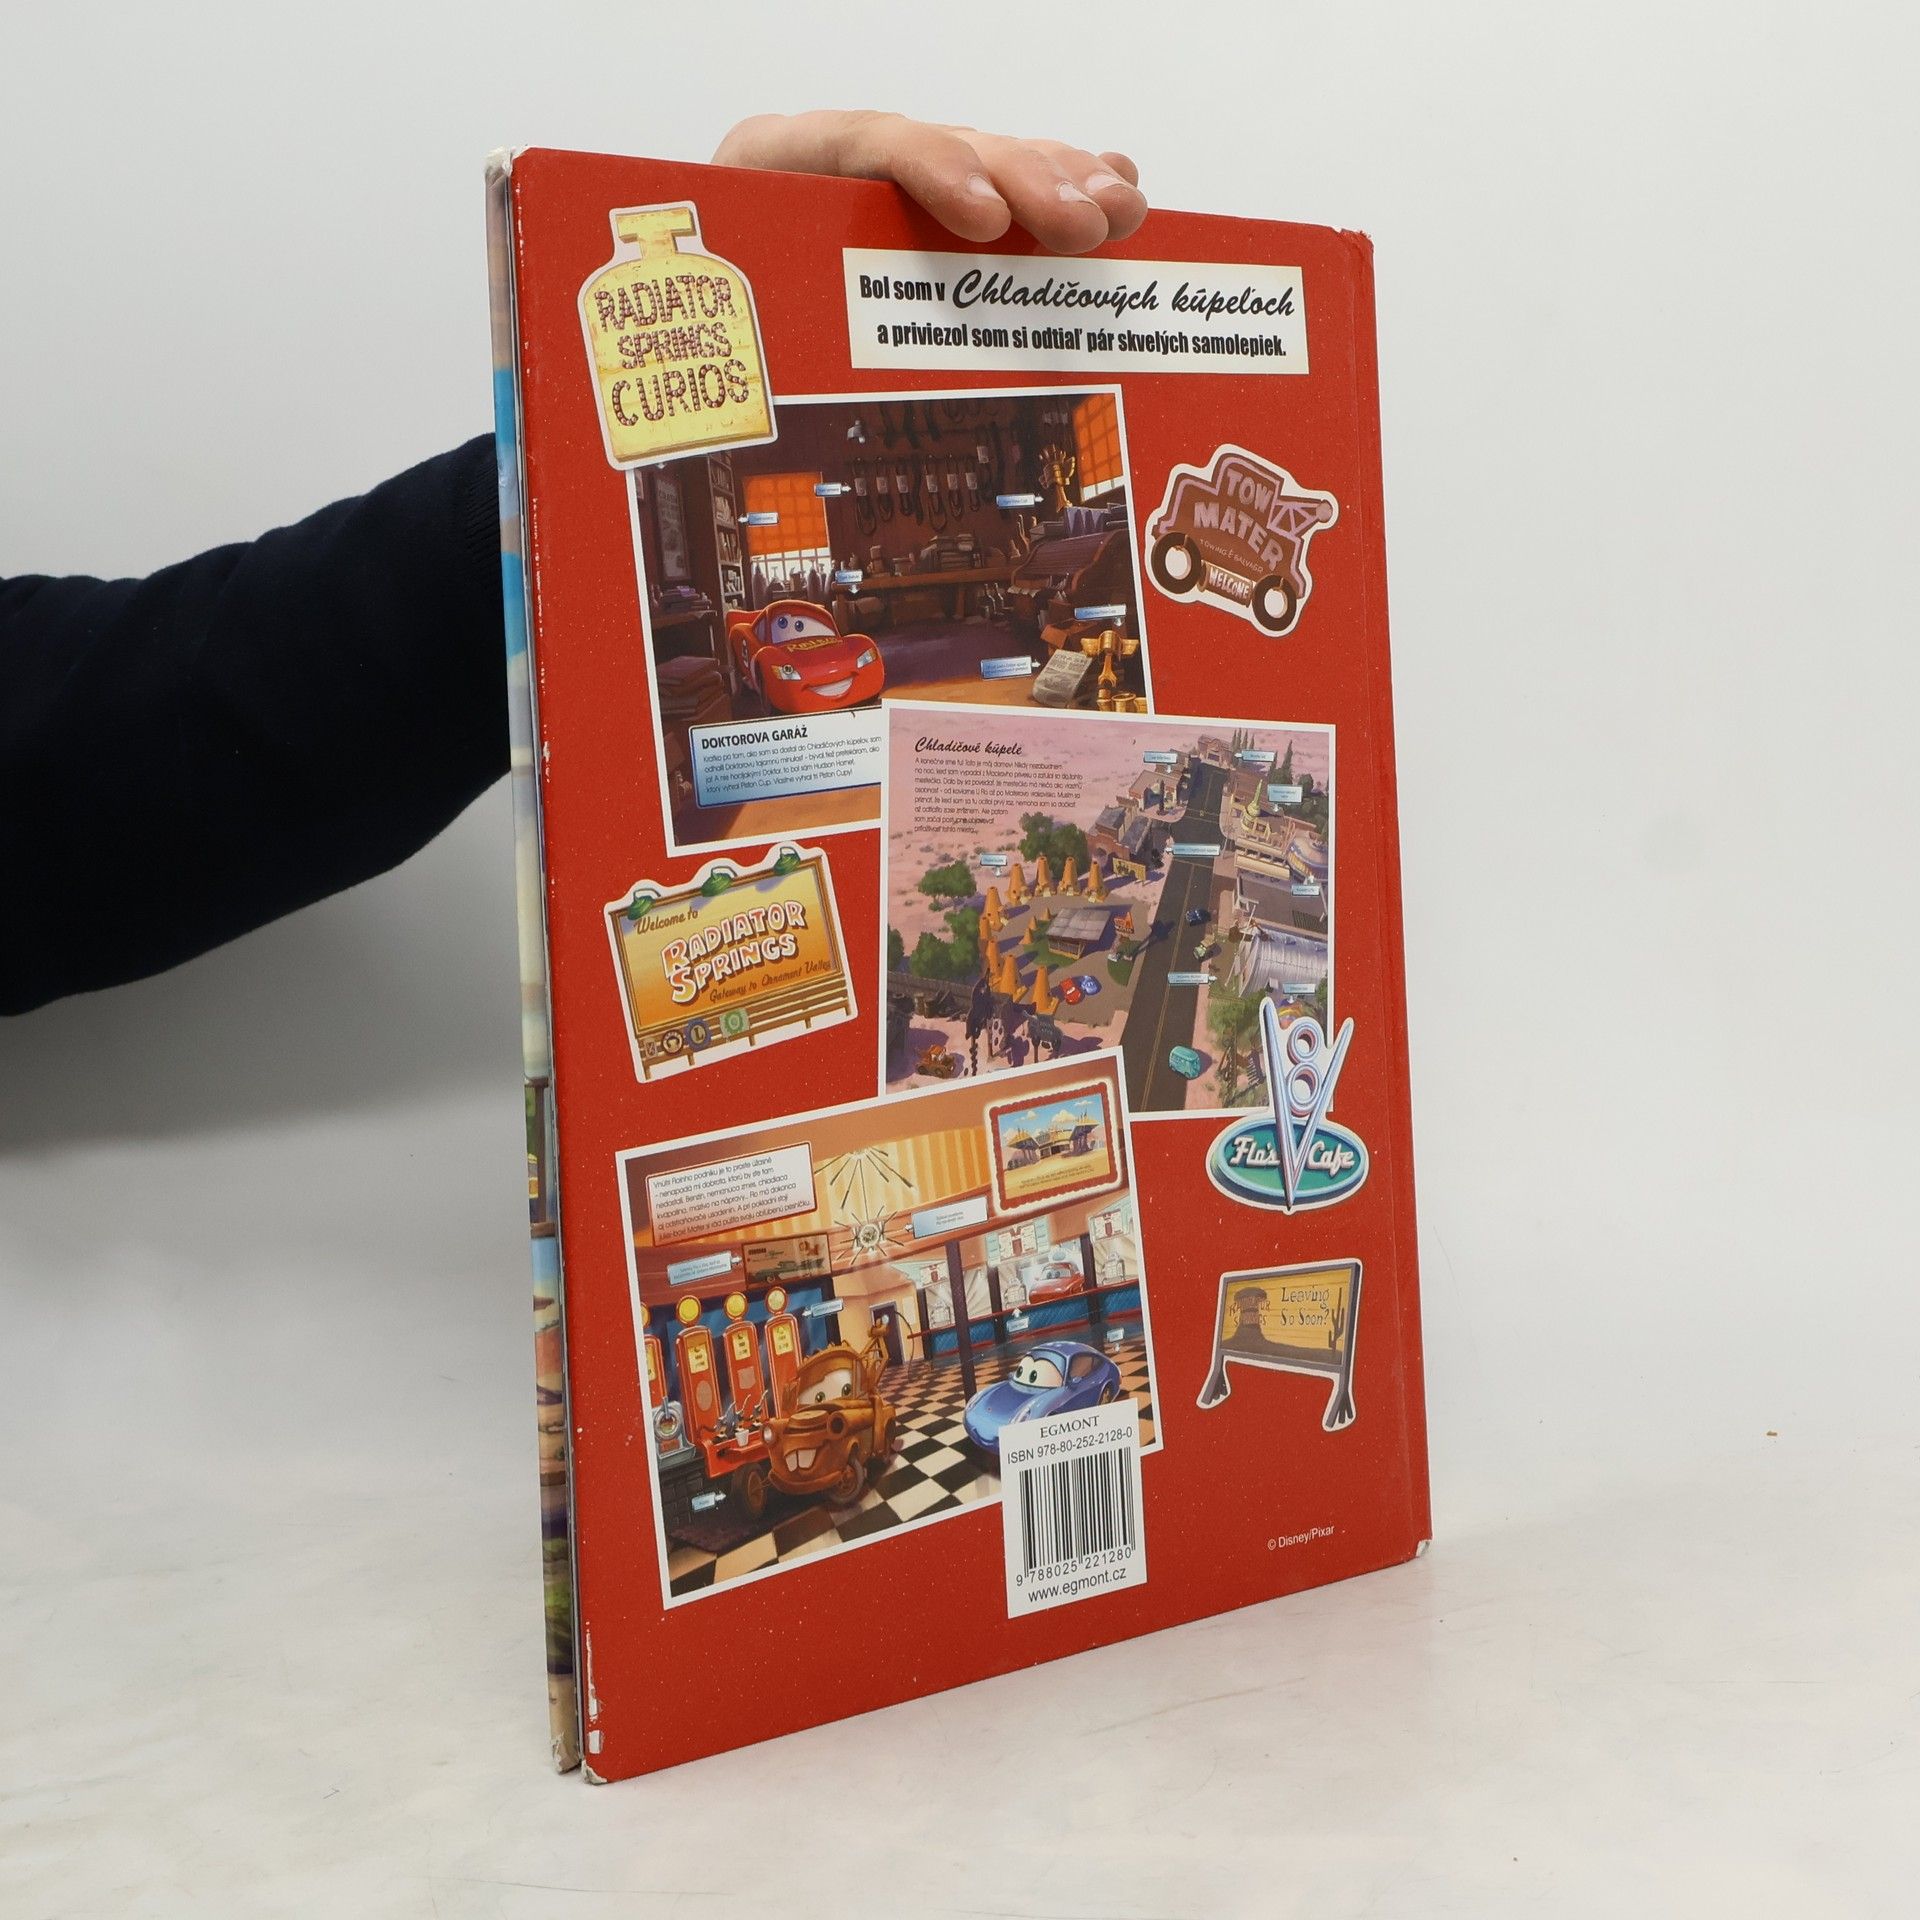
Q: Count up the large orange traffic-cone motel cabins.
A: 9